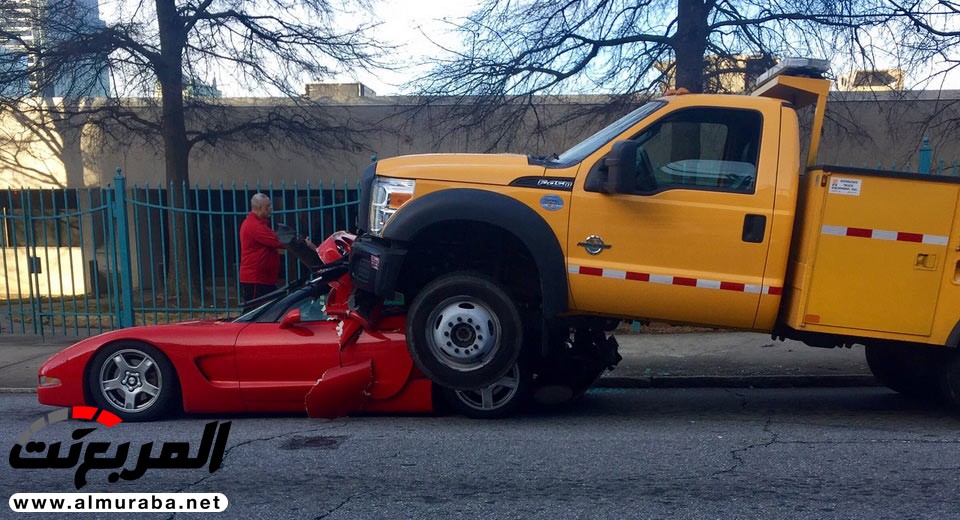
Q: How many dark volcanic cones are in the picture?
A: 0